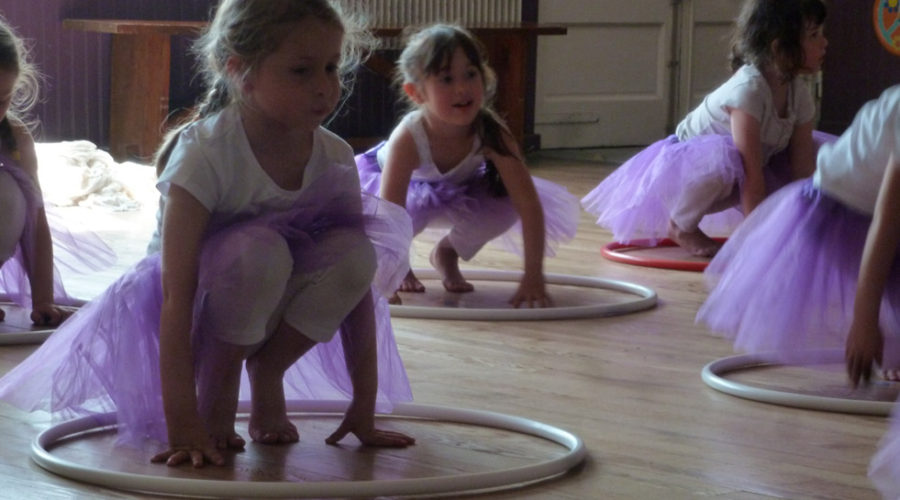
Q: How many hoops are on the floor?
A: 5